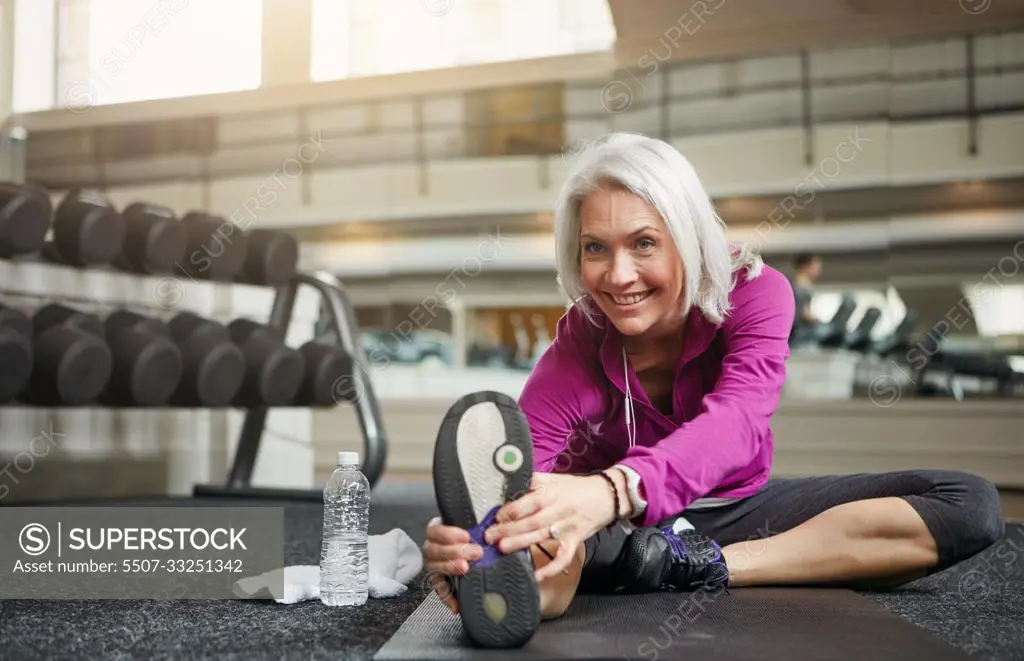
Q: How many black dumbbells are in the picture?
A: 11